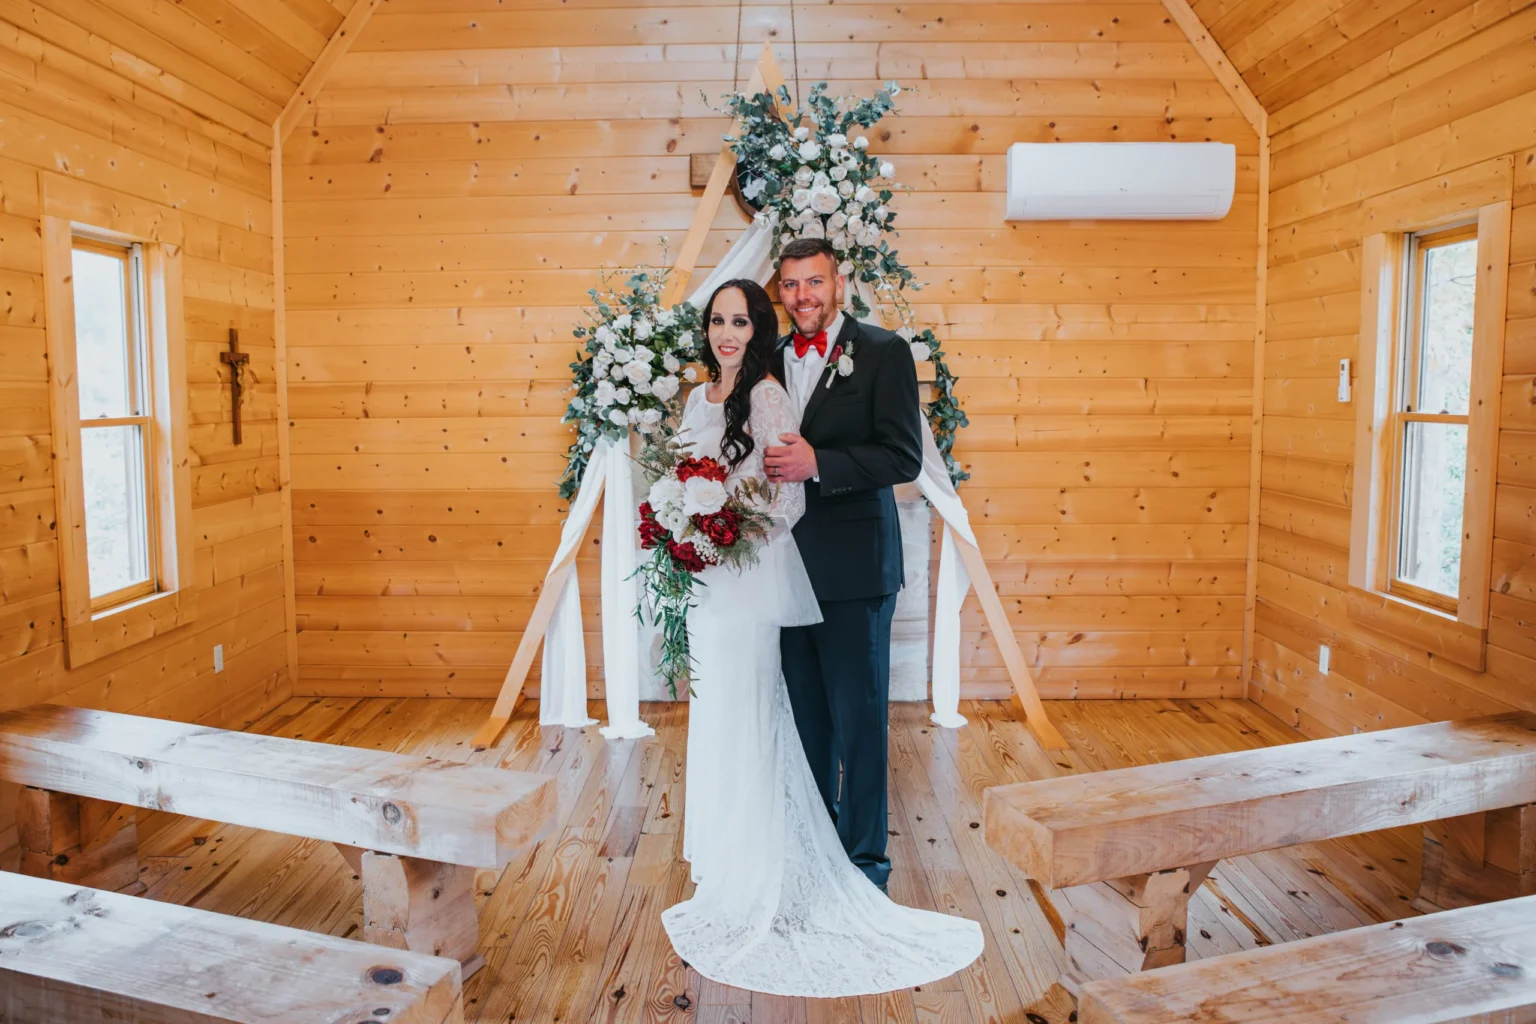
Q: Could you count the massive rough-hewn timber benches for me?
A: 4